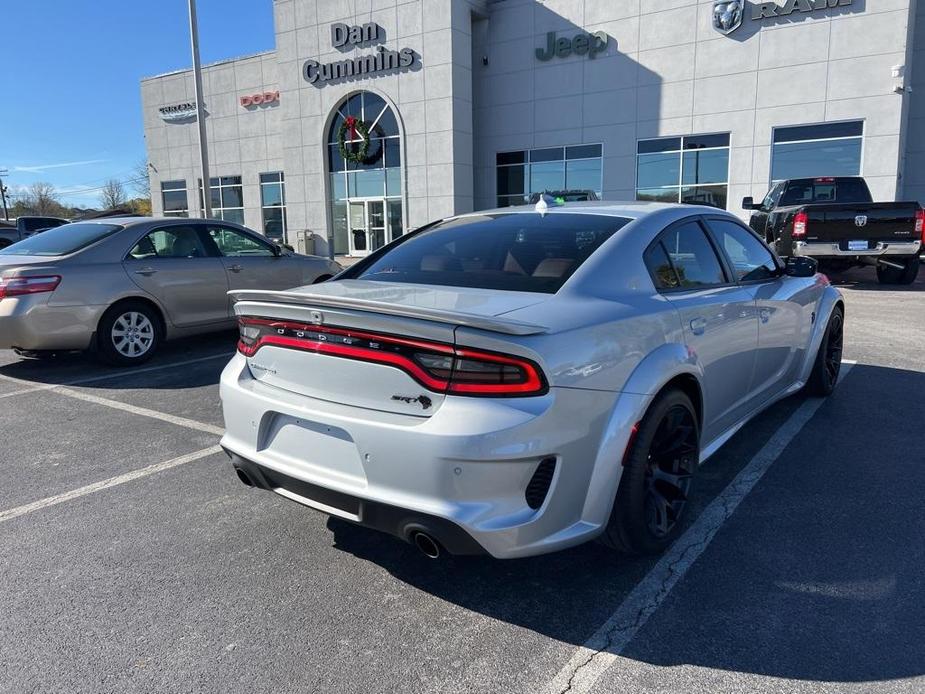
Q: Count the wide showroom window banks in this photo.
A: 3